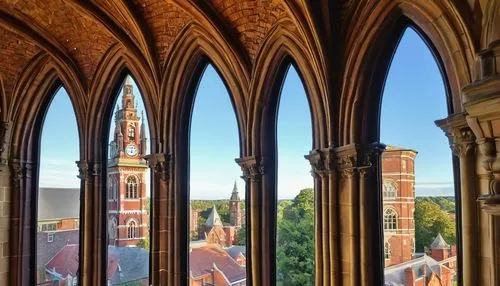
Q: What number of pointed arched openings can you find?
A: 5